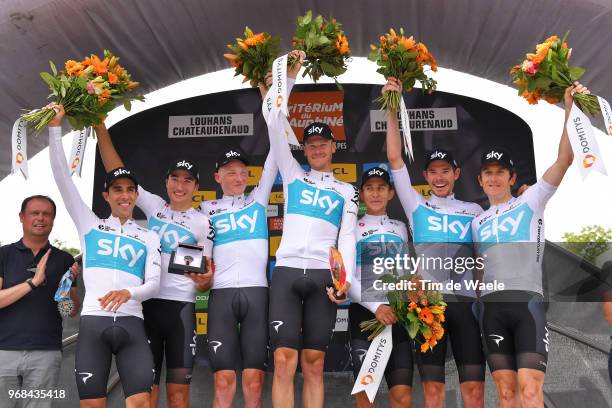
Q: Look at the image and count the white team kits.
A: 7